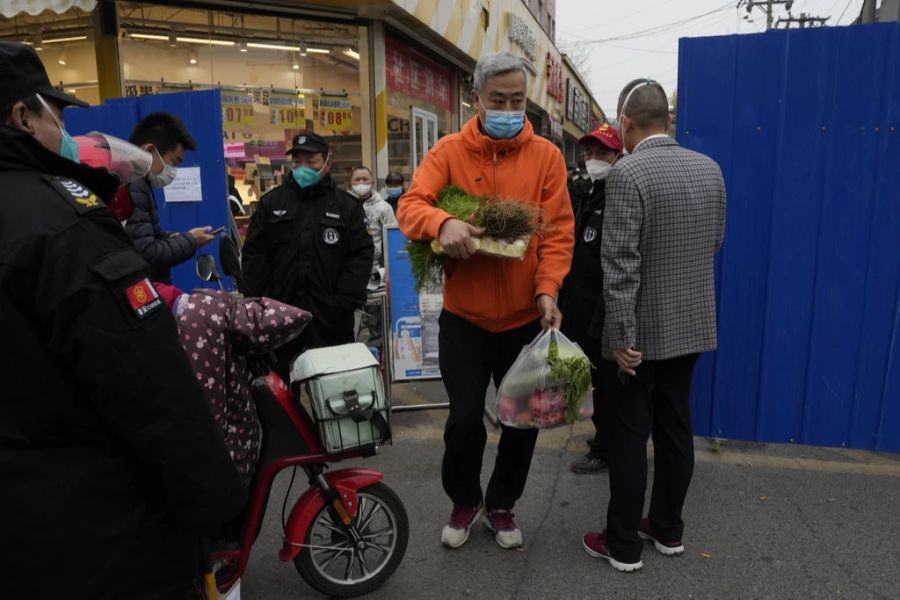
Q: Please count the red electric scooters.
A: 1